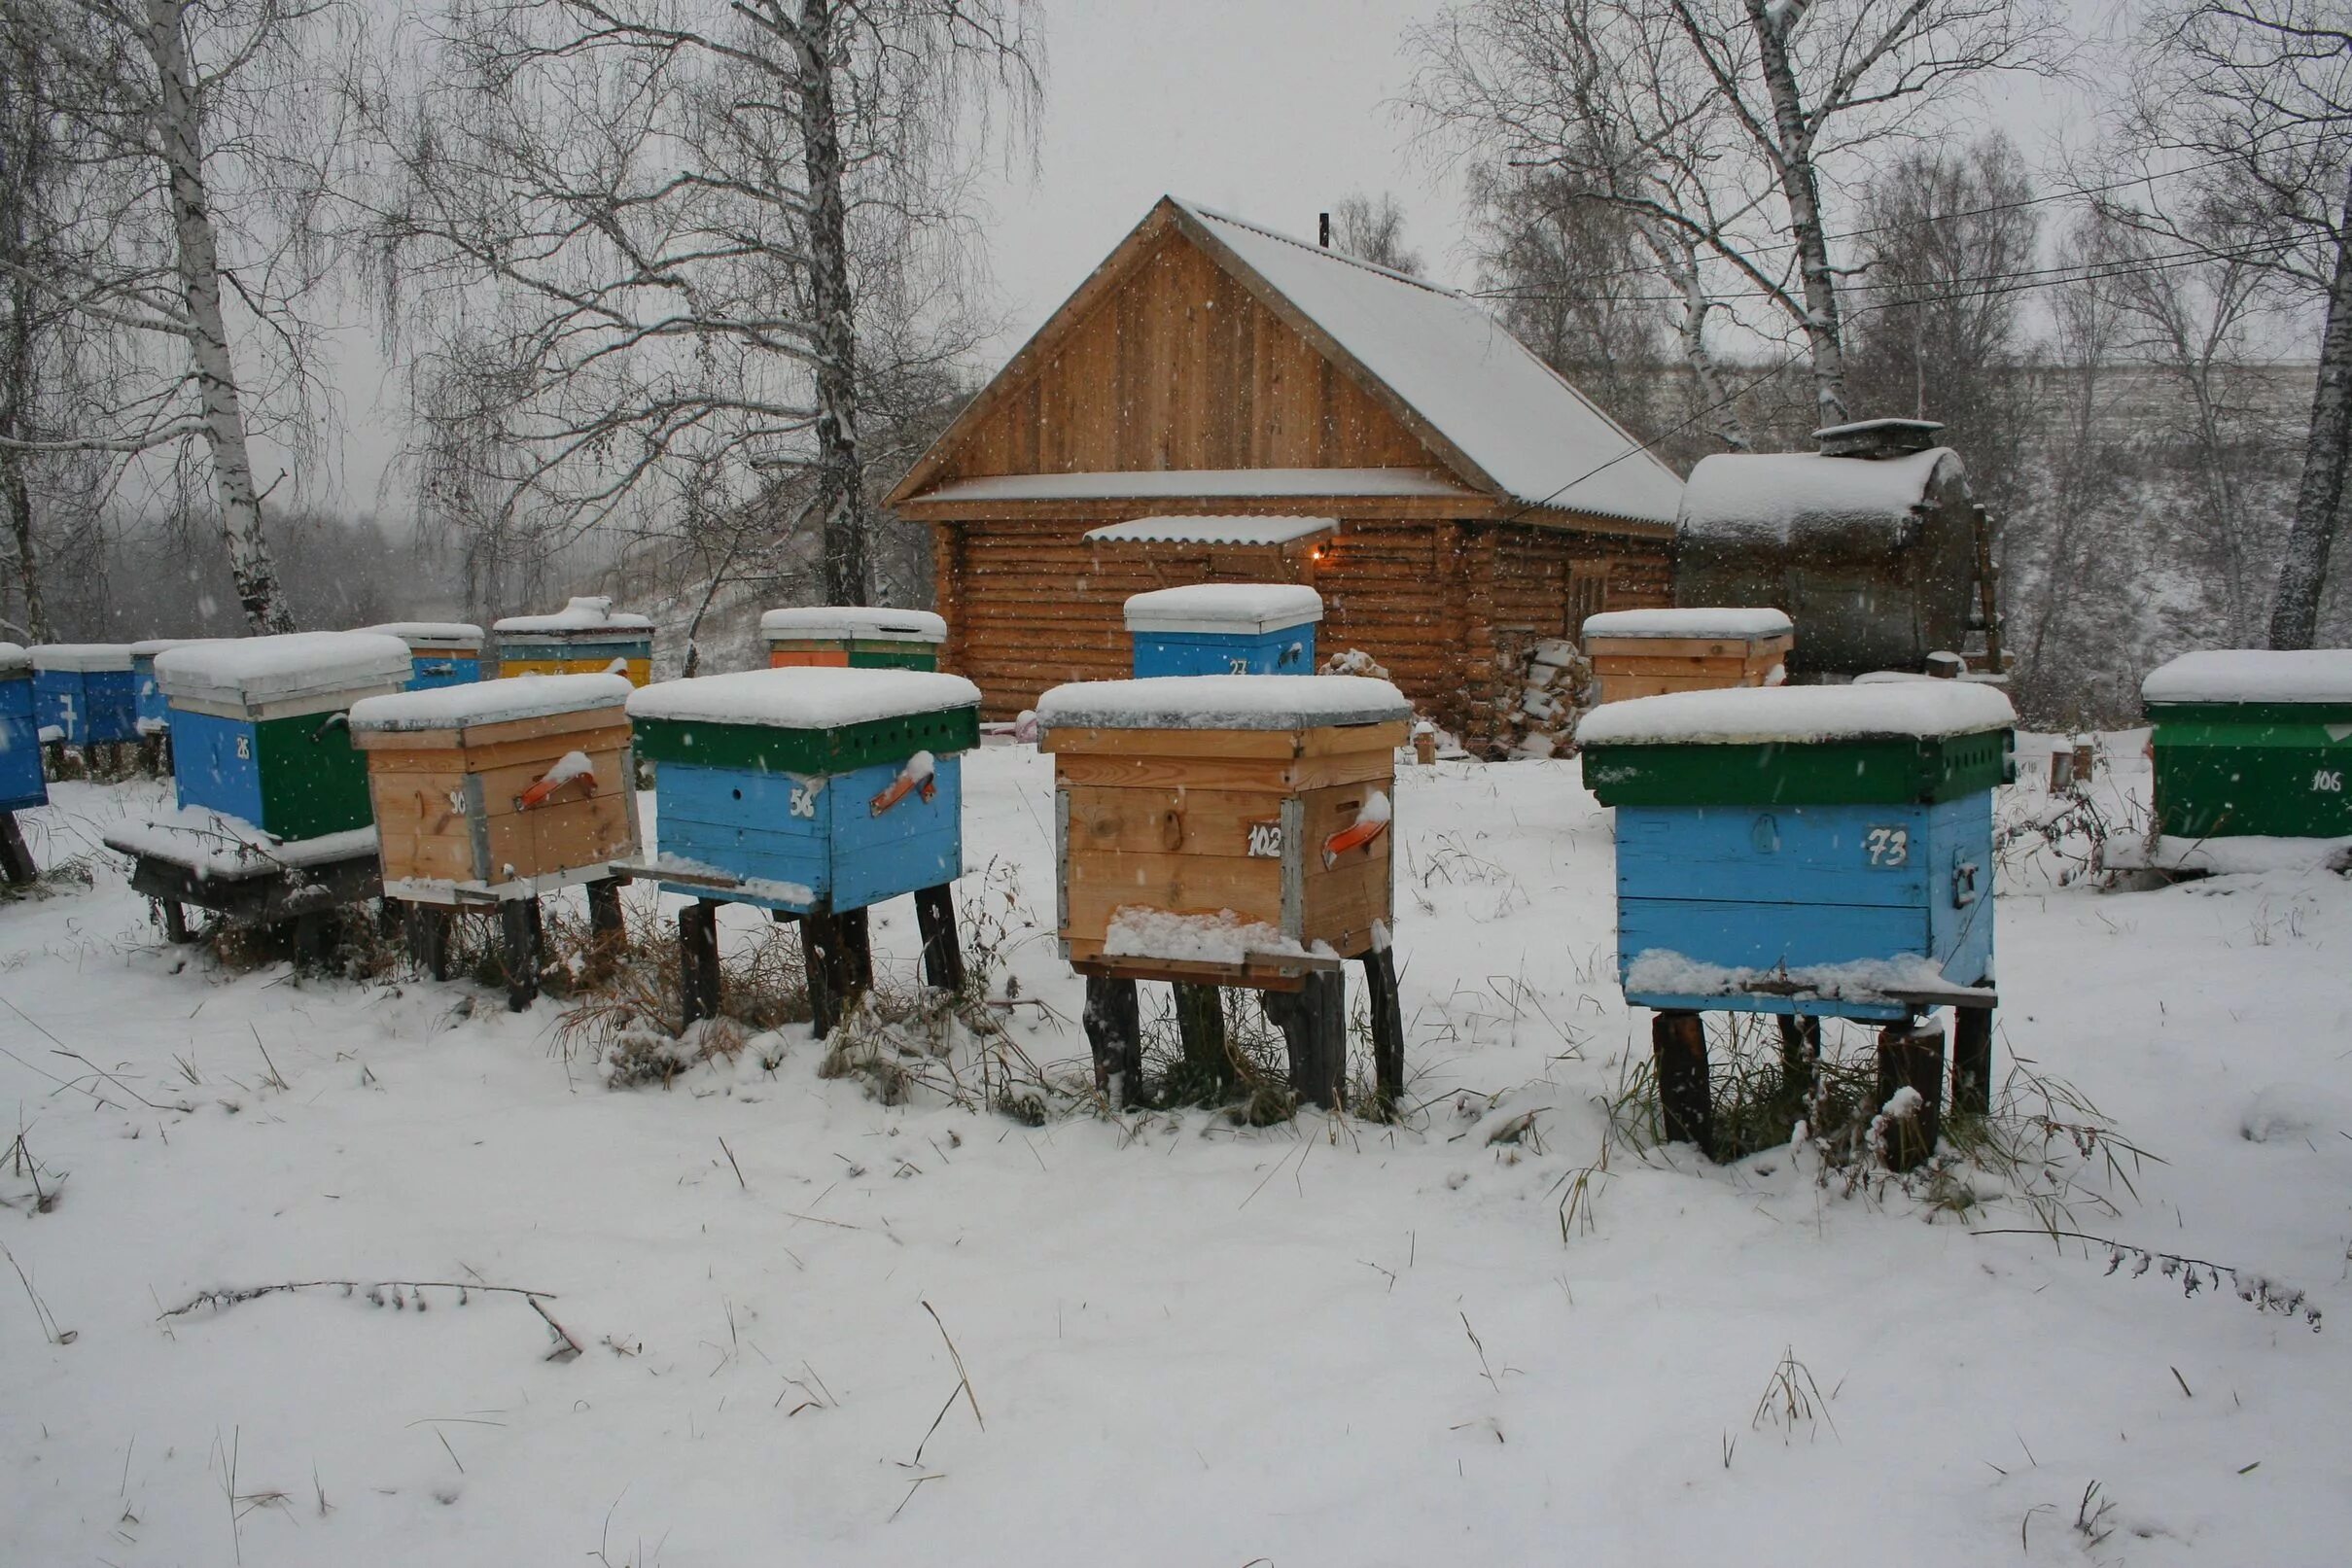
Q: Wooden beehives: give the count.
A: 14